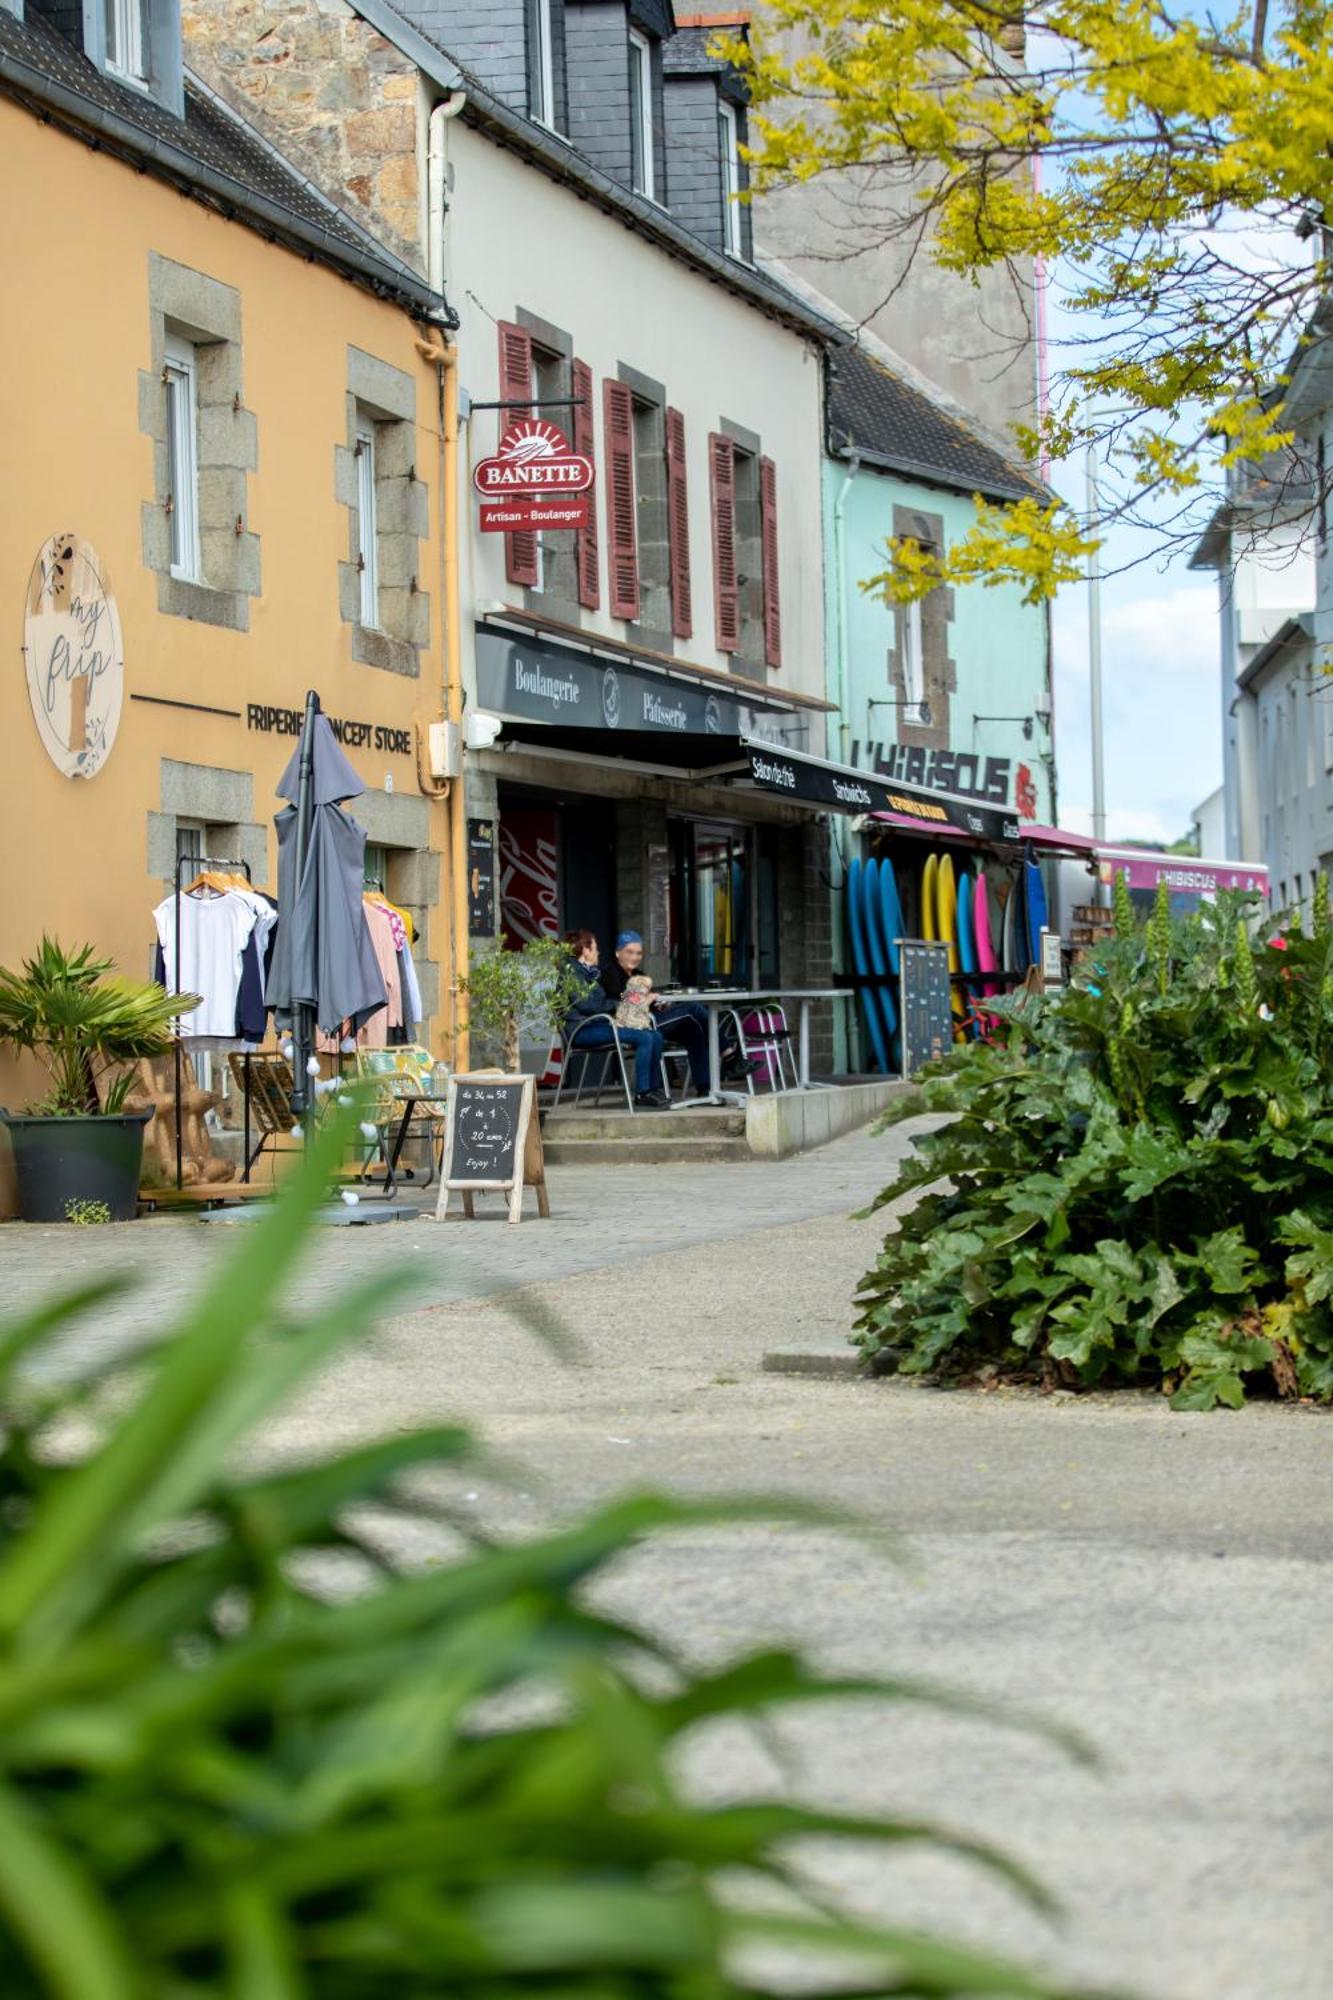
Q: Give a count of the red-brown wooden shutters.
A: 6